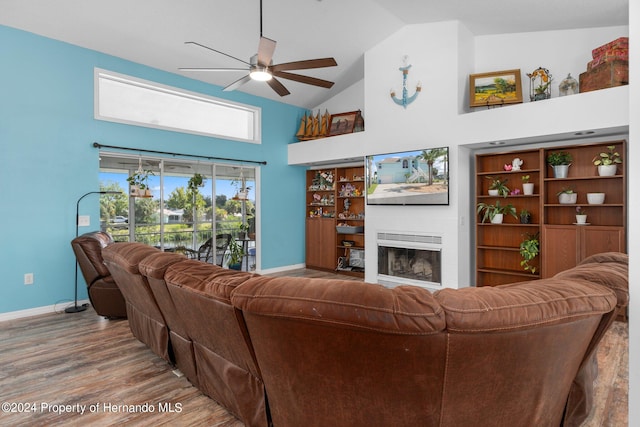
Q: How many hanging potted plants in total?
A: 3